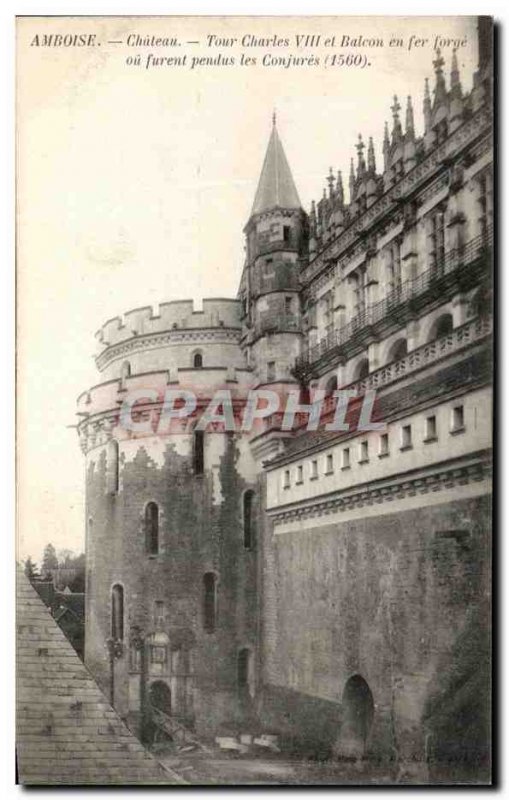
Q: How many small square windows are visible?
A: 10